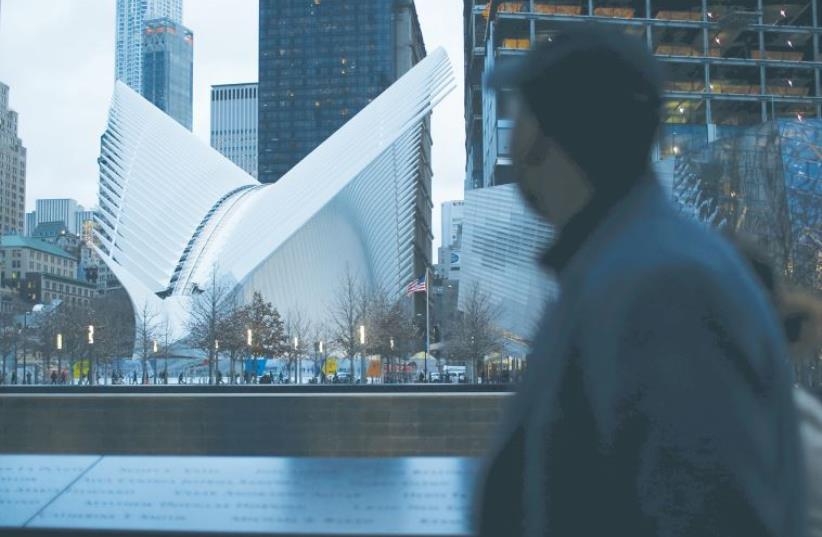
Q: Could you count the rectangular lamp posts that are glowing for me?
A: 9